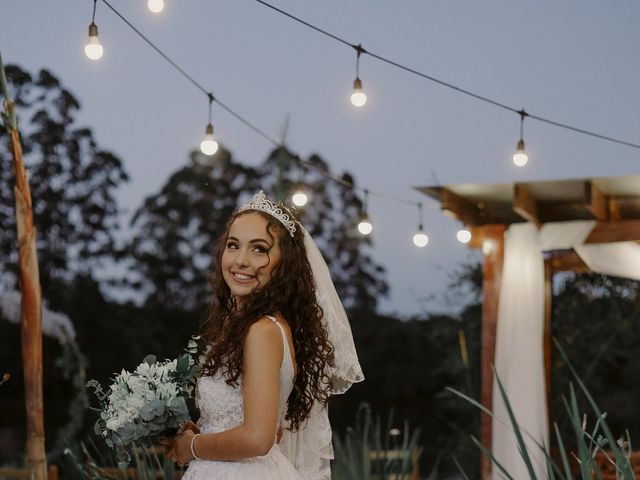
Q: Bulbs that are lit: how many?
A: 9